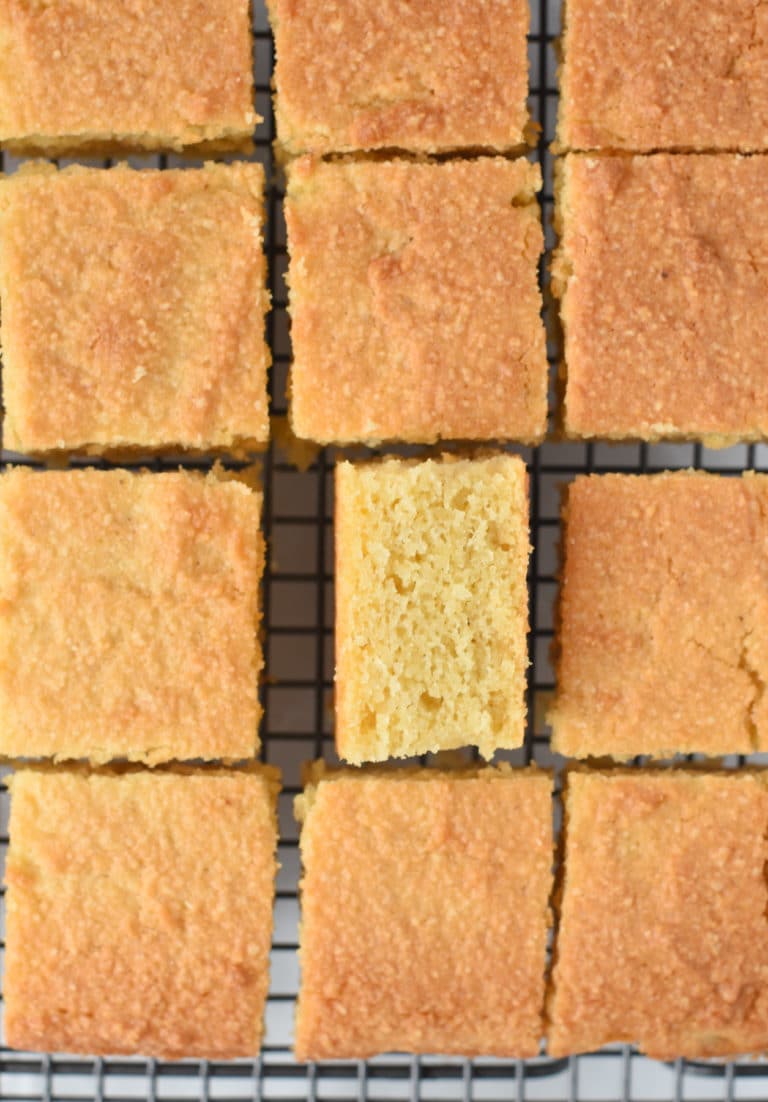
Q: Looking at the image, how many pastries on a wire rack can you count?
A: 12